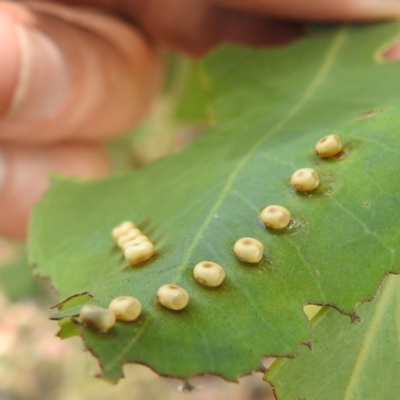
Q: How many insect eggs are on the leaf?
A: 12